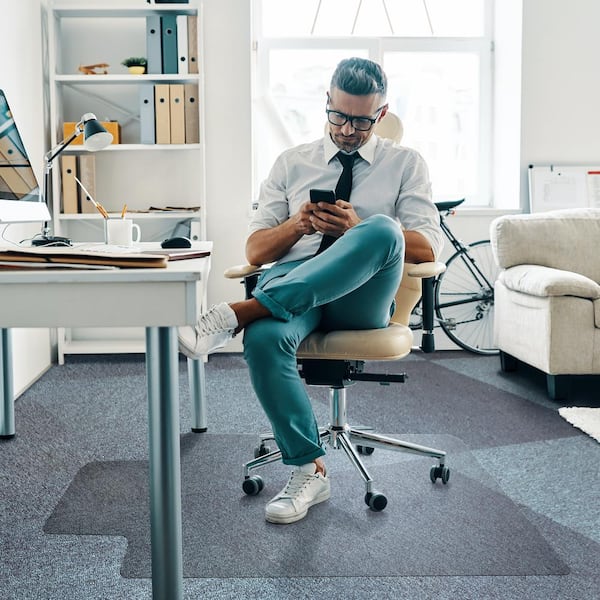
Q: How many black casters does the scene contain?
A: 5